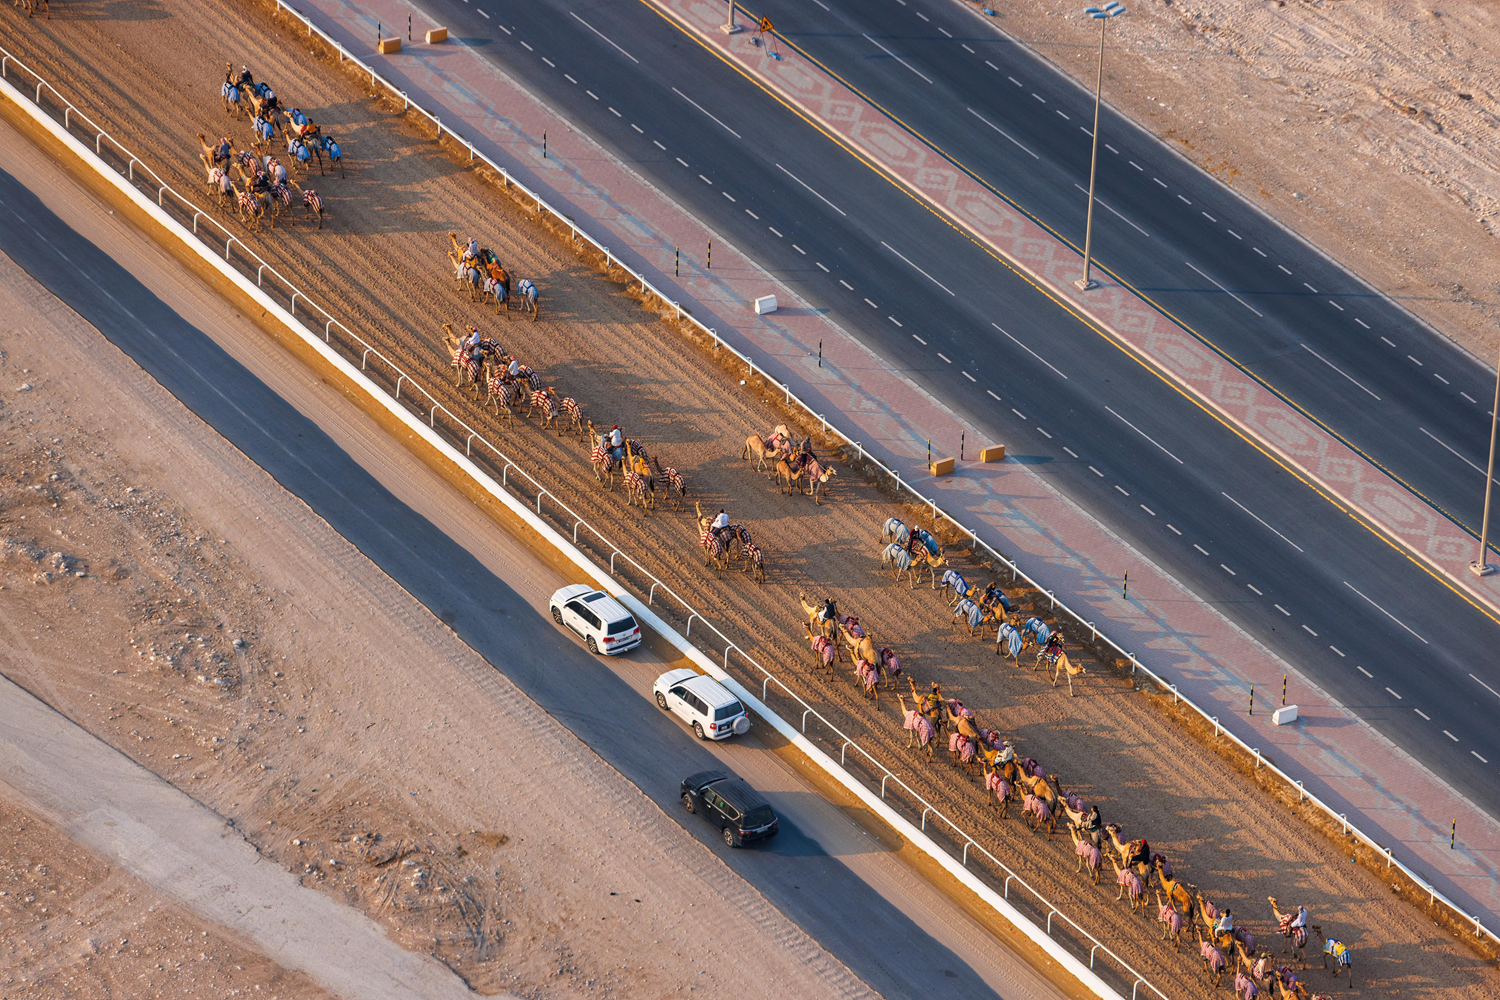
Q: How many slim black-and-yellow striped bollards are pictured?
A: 12